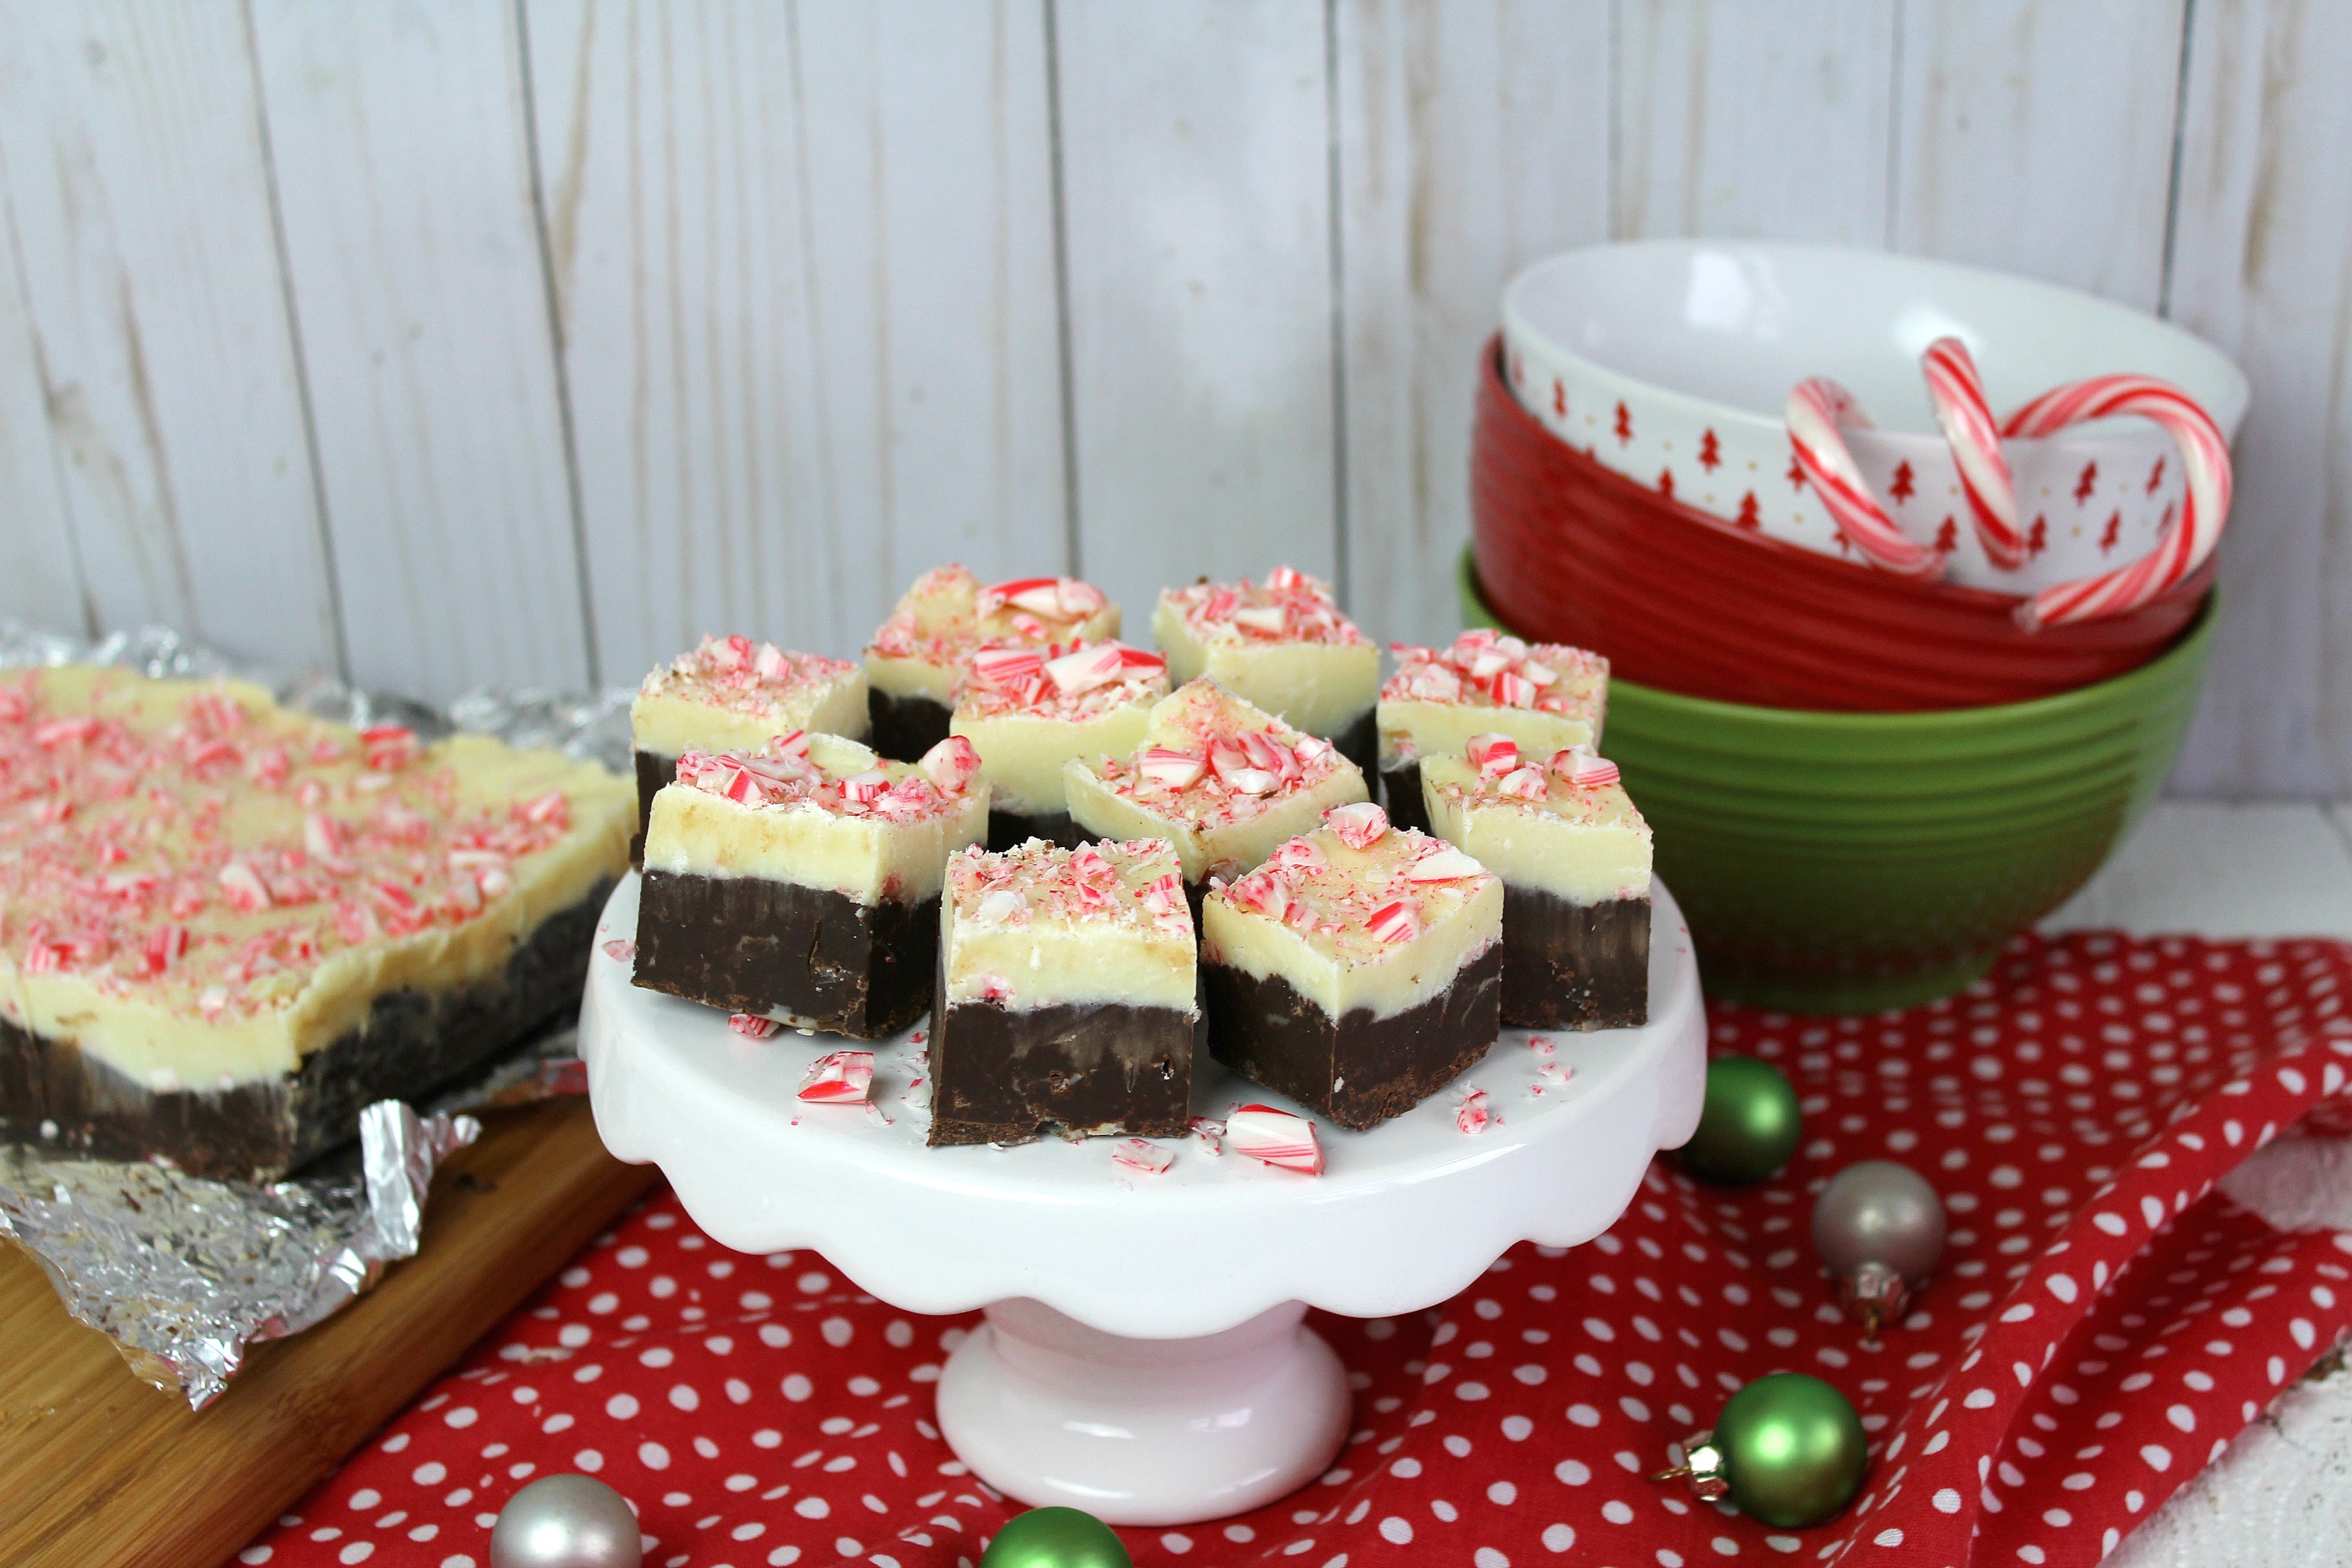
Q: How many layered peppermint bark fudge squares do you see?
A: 10